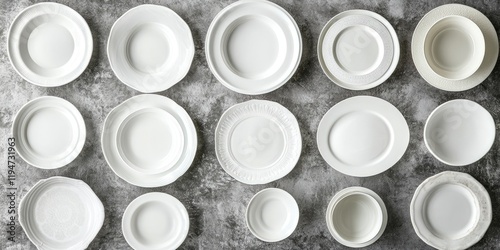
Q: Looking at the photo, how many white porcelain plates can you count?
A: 15